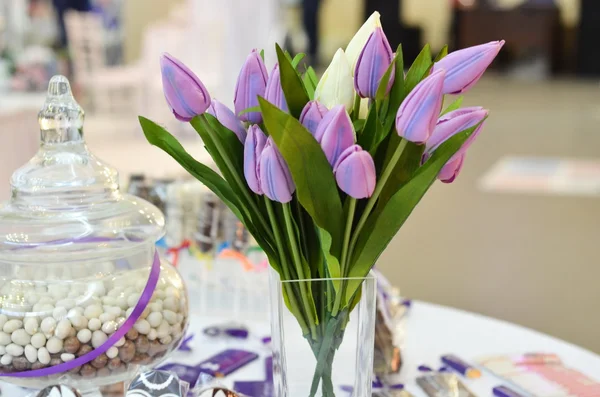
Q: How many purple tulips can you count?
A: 14